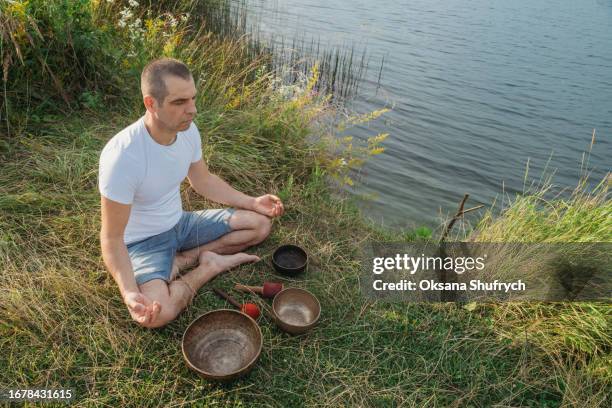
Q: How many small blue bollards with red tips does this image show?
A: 0